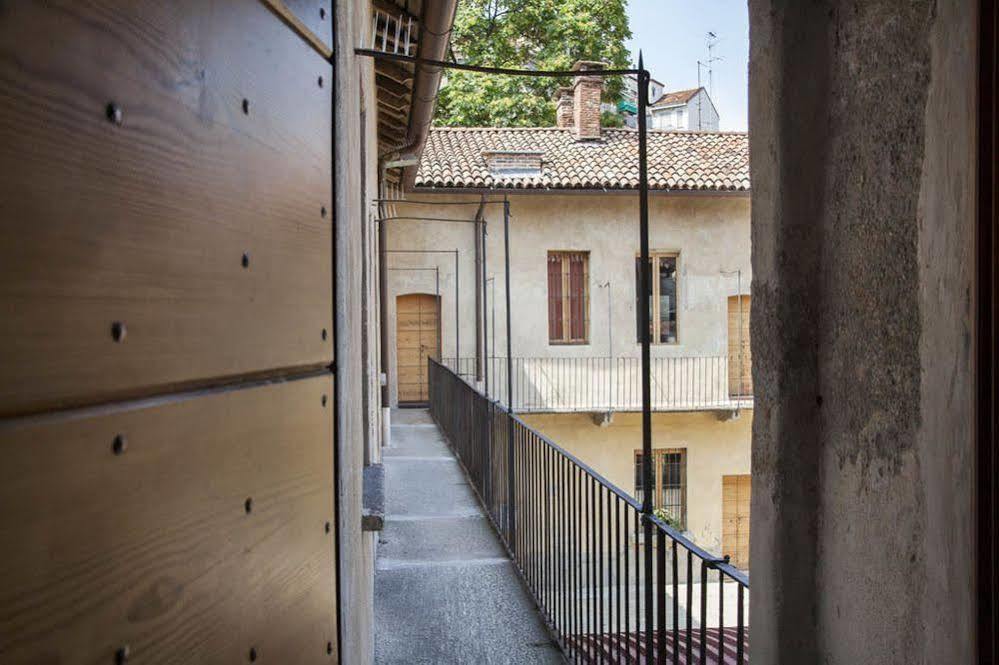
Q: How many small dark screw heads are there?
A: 15